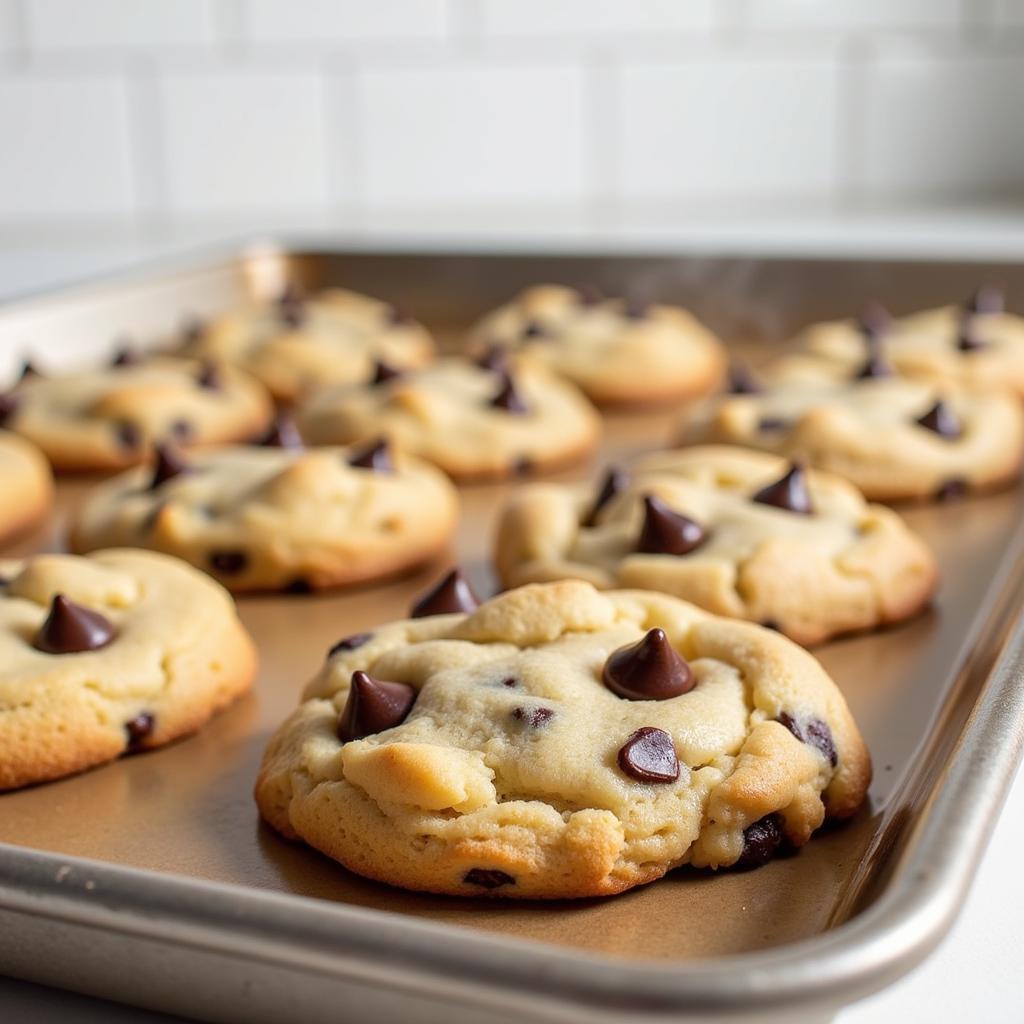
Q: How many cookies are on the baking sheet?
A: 11